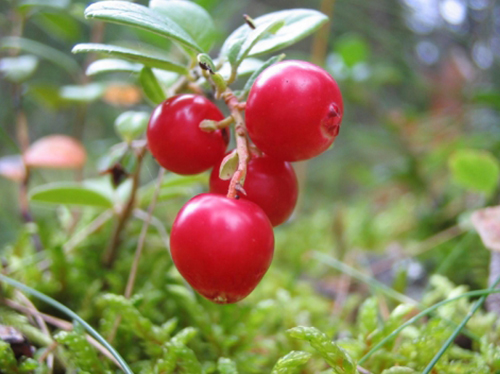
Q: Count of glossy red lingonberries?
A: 4